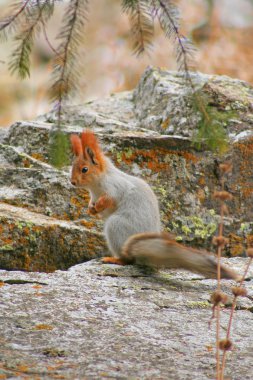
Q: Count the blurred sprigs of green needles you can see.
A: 2